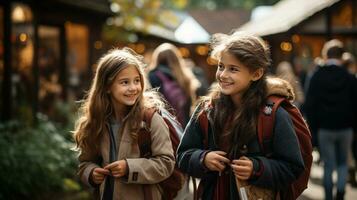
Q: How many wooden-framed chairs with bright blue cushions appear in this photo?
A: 0